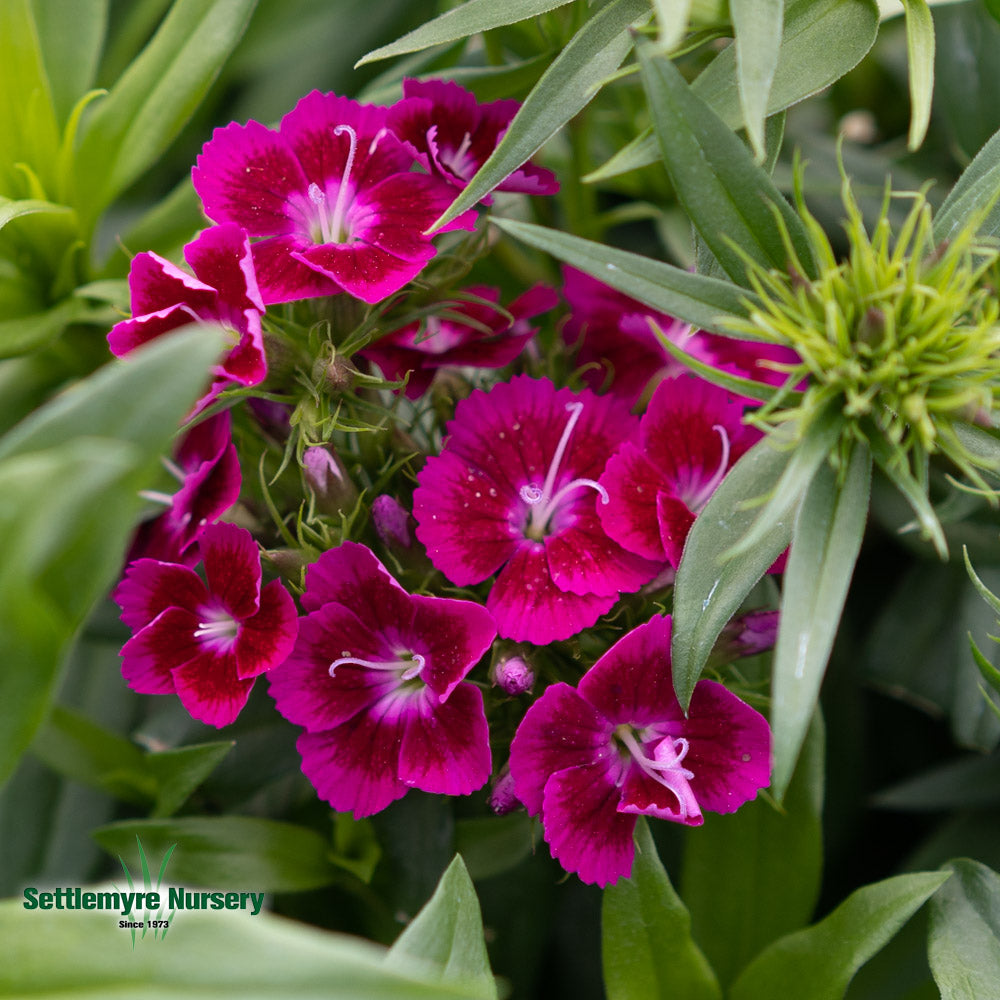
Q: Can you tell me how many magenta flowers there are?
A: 11